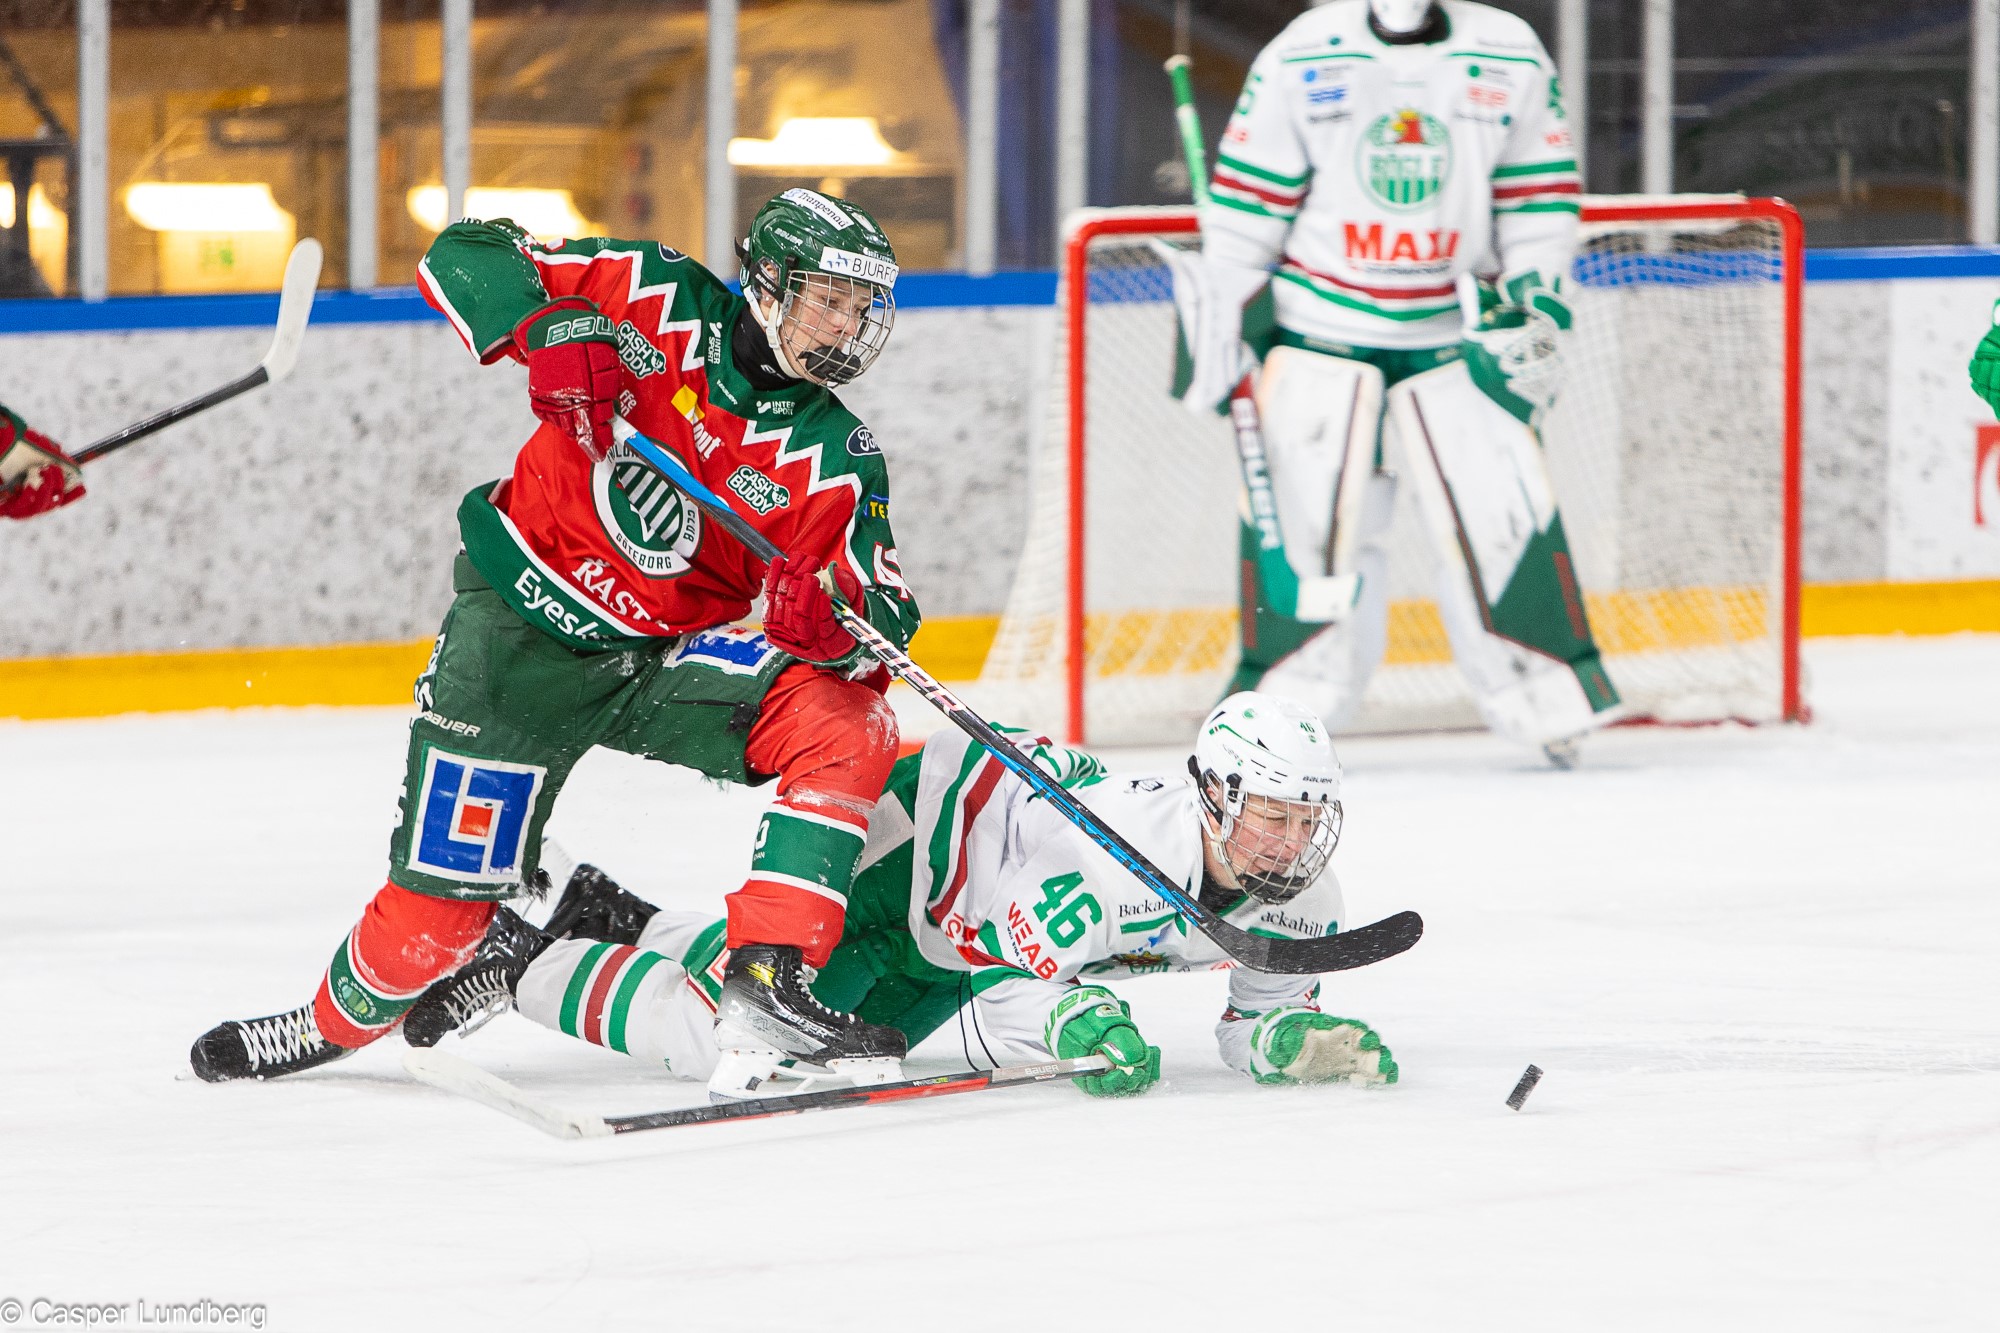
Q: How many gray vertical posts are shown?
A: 9